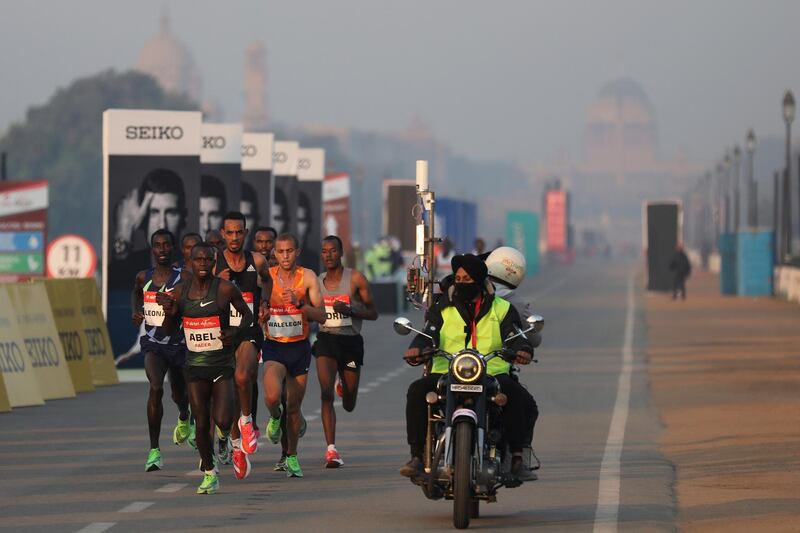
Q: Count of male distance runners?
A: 8